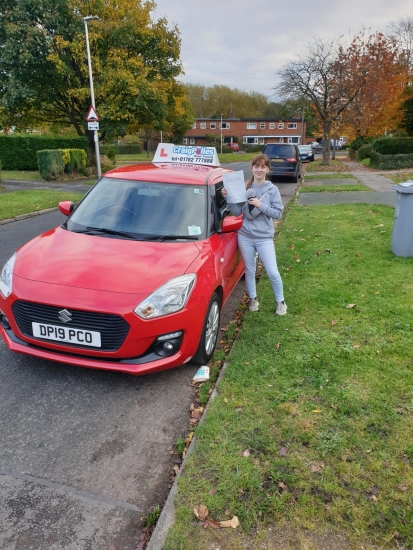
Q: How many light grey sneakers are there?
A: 2